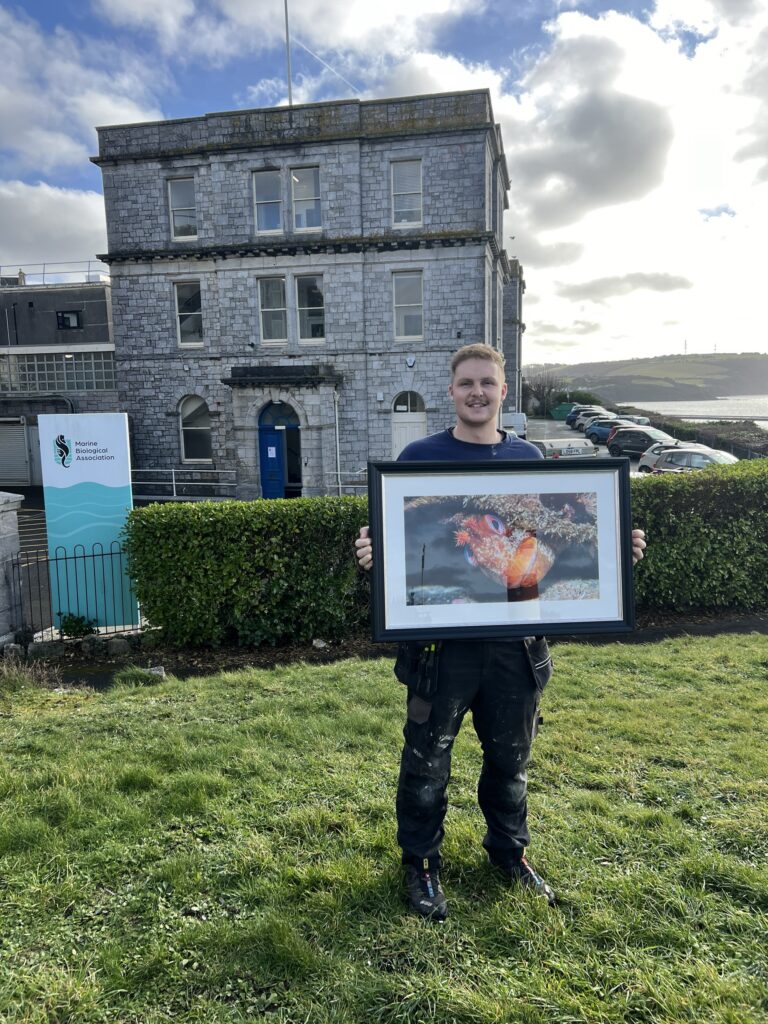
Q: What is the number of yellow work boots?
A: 0